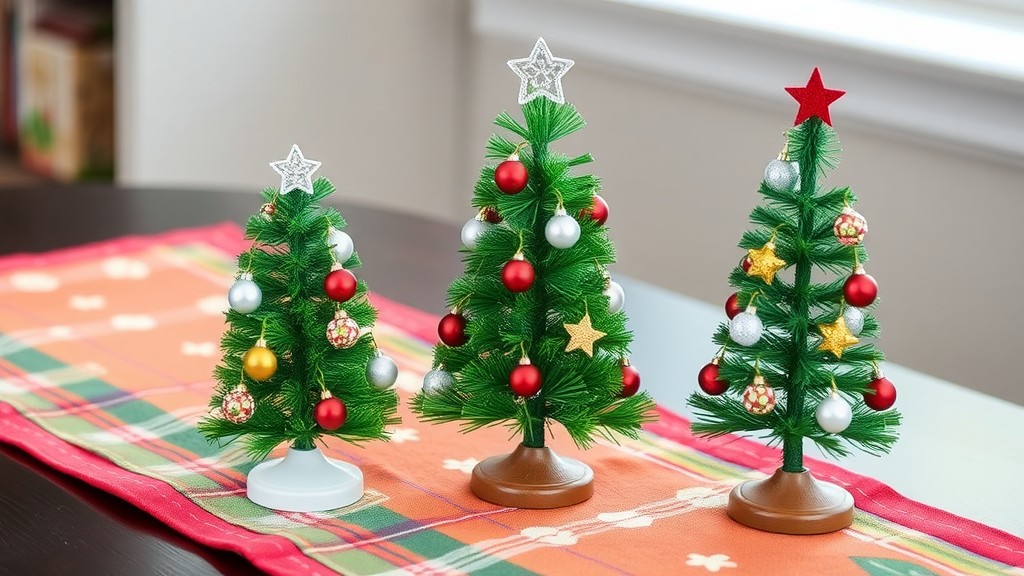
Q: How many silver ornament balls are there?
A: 11